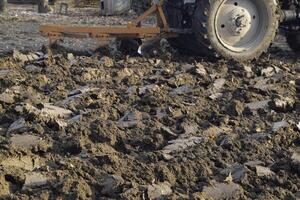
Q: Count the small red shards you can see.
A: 0